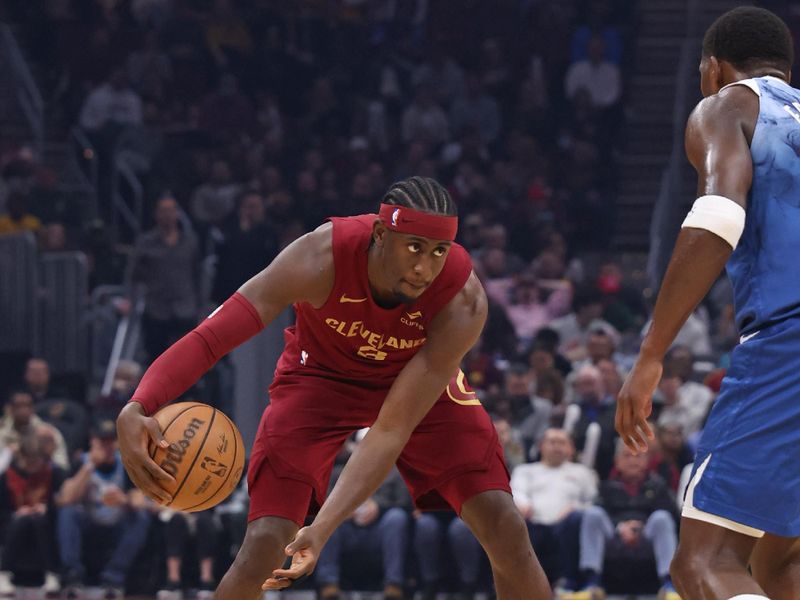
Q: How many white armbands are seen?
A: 1